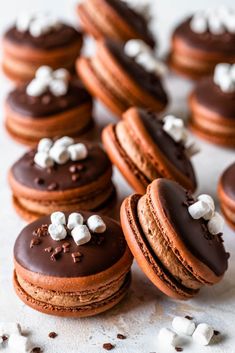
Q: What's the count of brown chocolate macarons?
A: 11